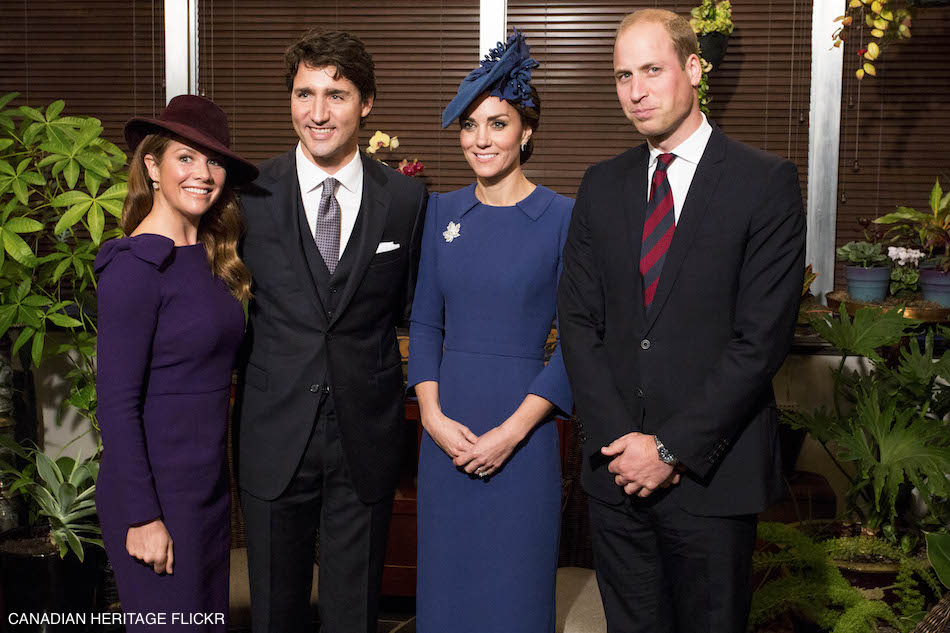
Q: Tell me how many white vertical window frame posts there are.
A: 3